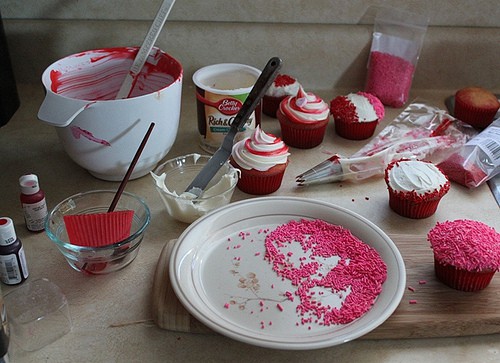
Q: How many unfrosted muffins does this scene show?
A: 1